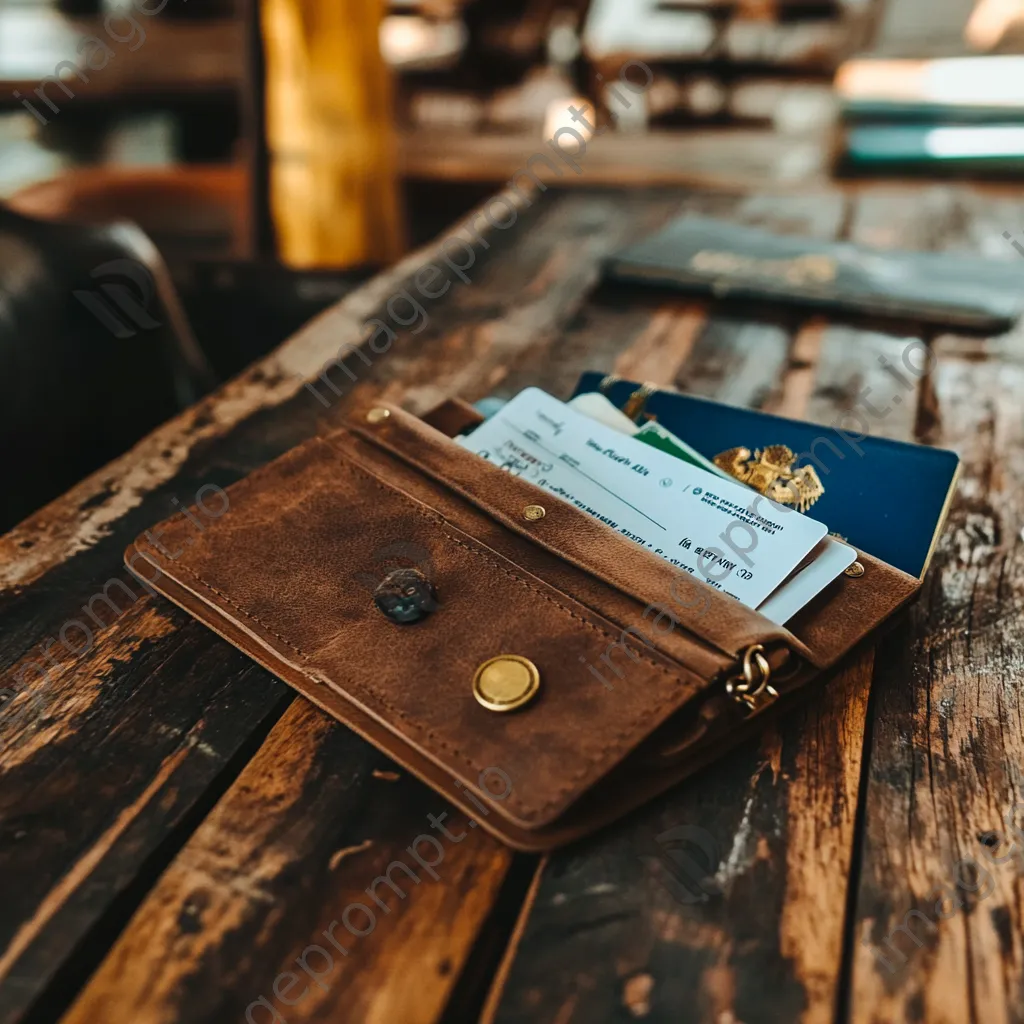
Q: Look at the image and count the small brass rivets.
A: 3